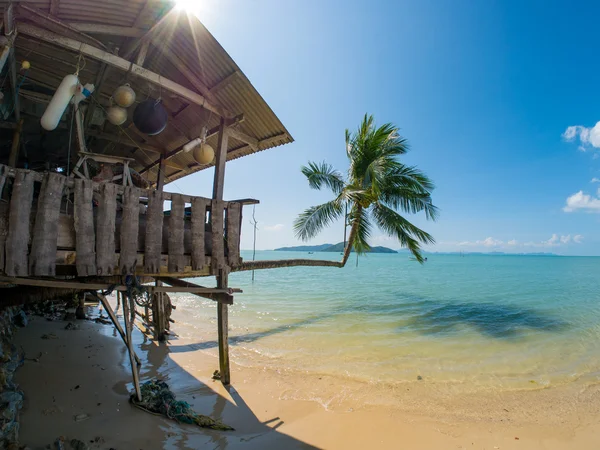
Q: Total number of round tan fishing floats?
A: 3